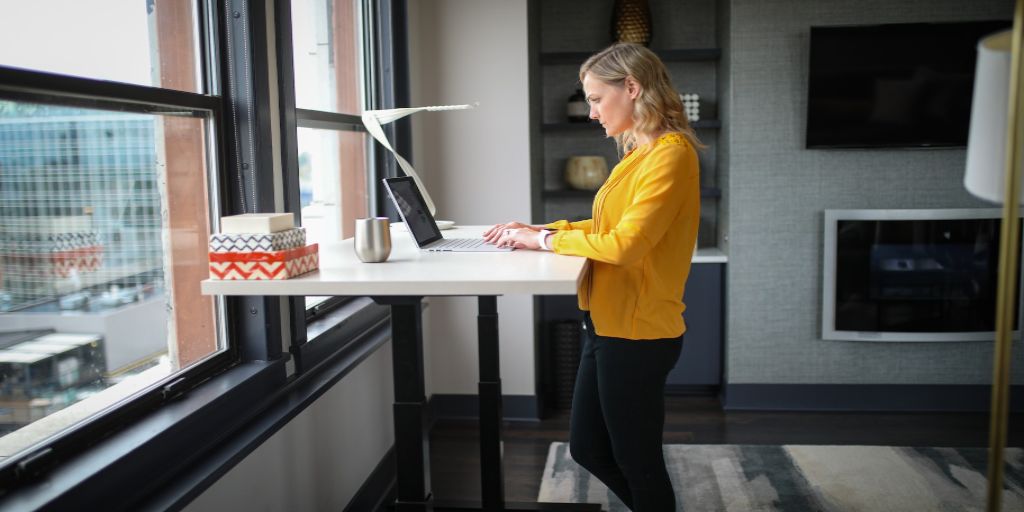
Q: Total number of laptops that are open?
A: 1